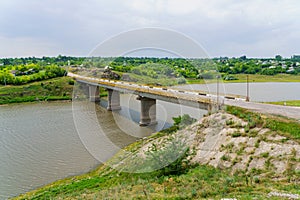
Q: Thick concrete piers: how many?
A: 3